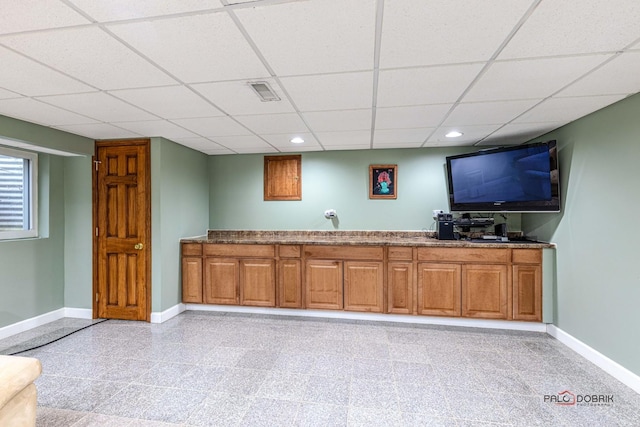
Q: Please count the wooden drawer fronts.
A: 7